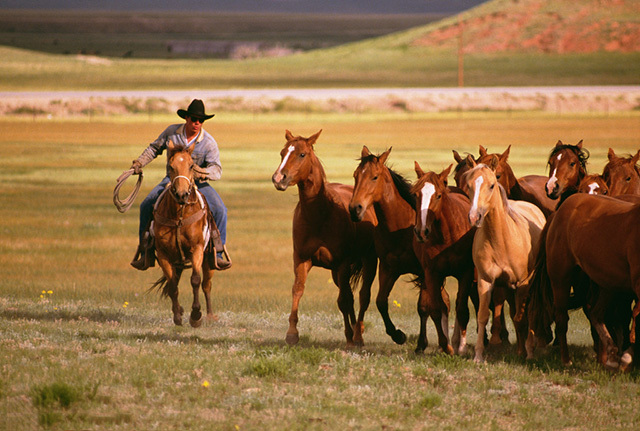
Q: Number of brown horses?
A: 10